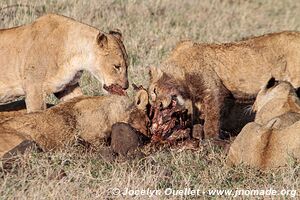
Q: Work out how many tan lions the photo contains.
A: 4